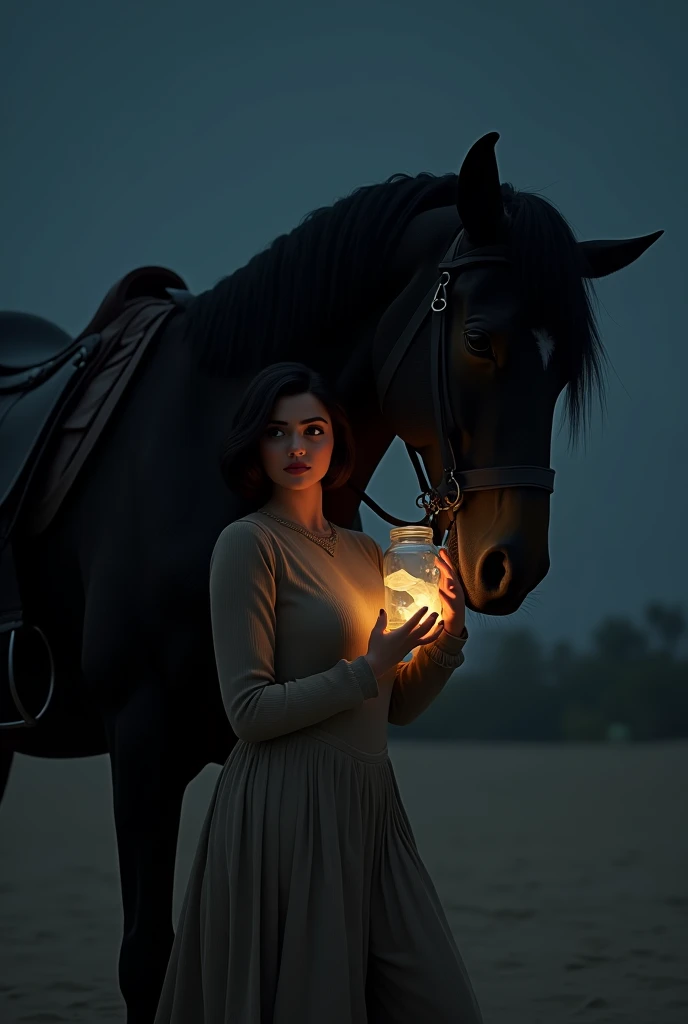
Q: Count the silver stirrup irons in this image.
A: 1